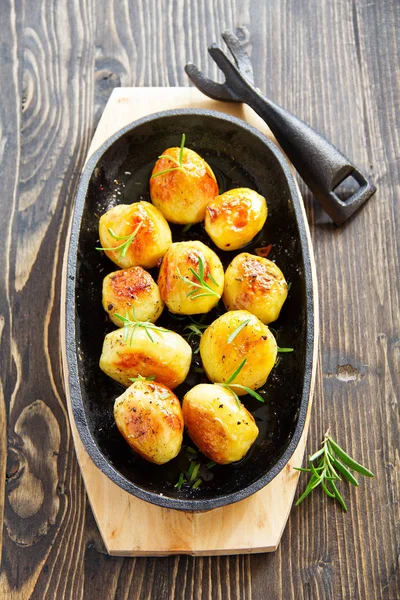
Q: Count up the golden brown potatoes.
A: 10